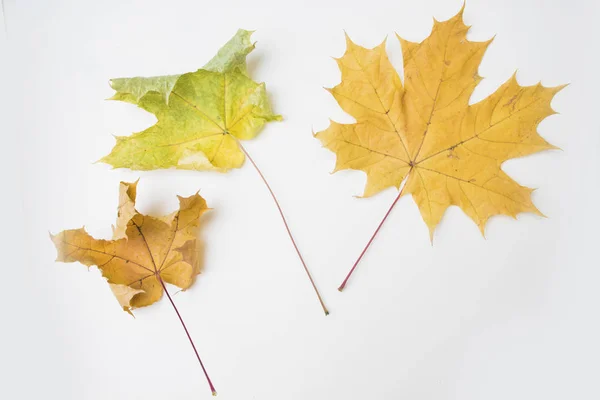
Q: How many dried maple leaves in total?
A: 3